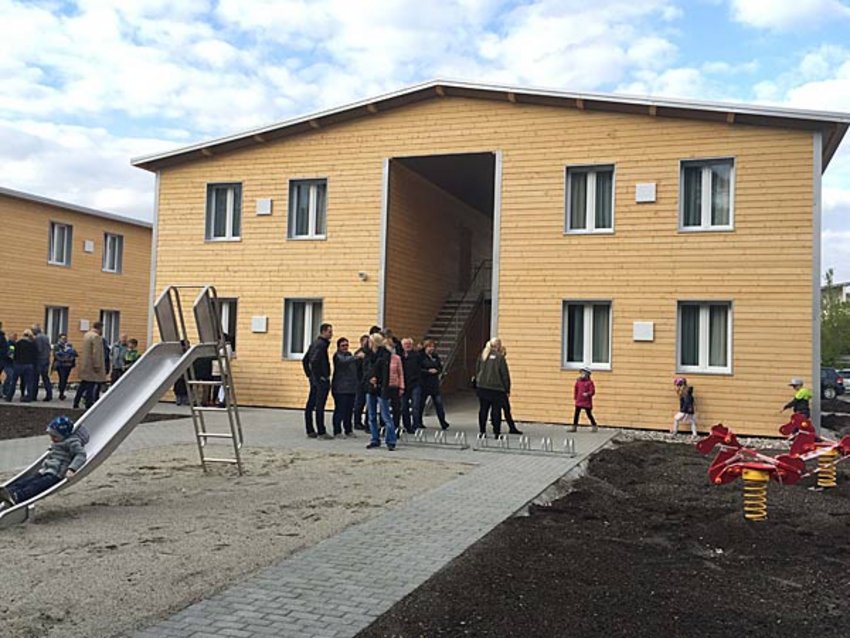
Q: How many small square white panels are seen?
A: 6